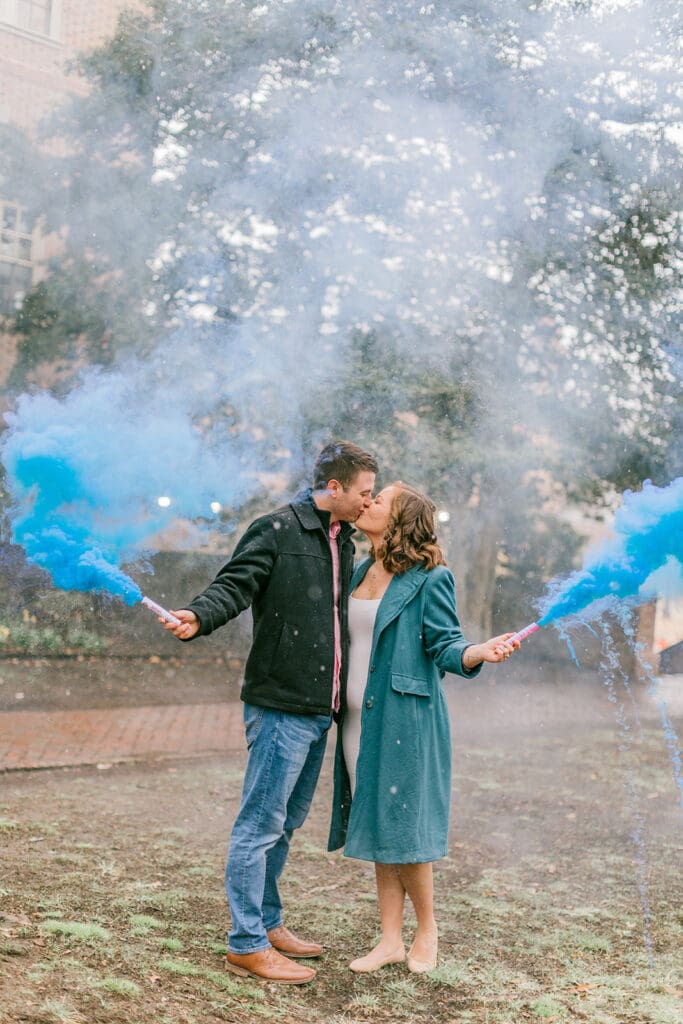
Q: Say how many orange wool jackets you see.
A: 0